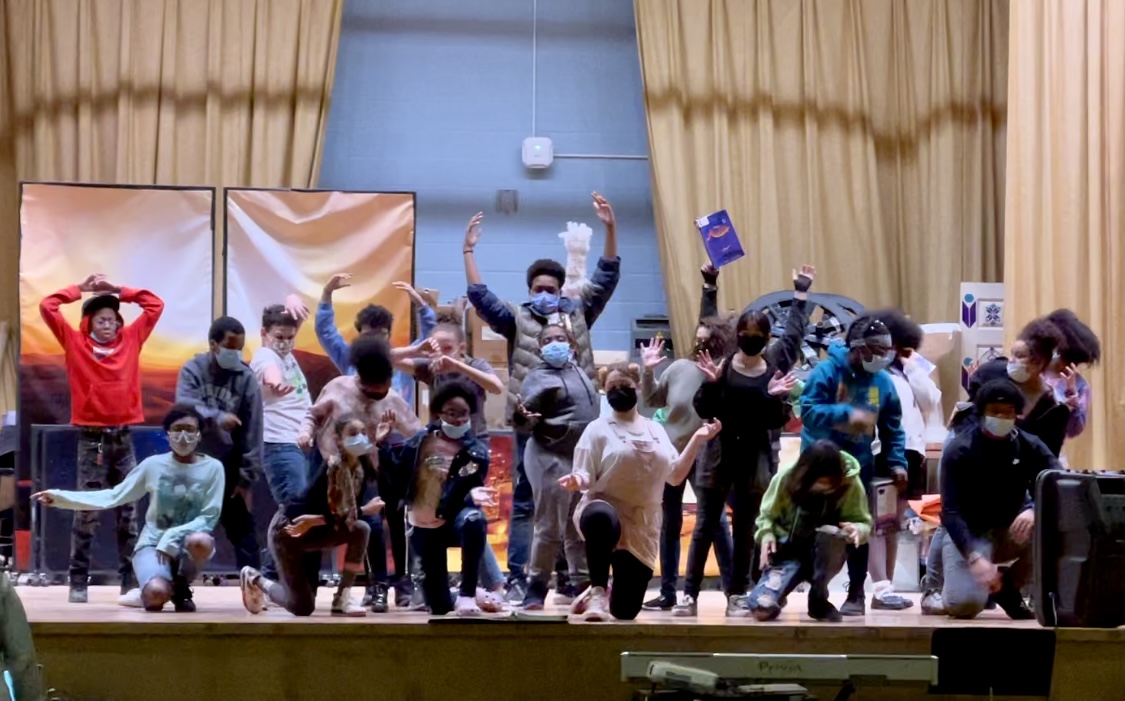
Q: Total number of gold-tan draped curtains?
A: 3